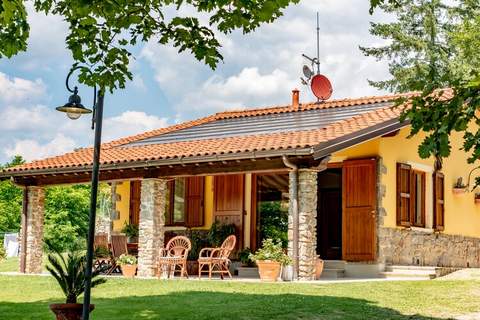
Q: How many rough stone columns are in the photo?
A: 3